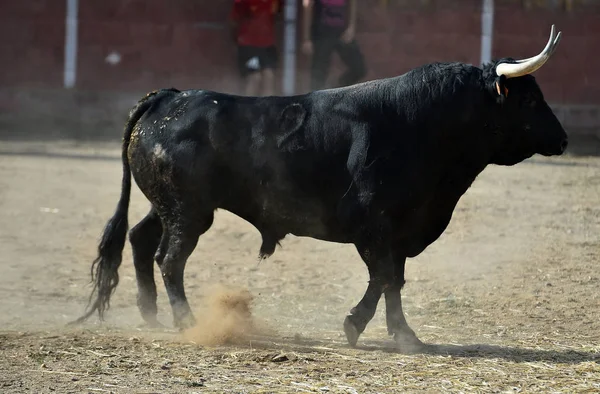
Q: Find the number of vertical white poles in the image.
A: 3